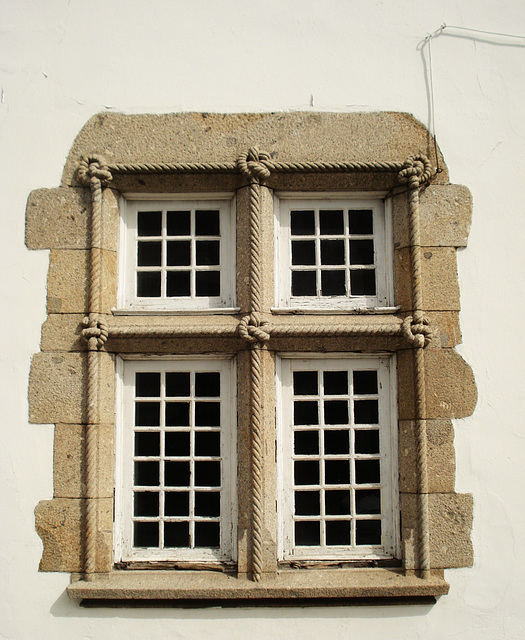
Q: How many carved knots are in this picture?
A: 6